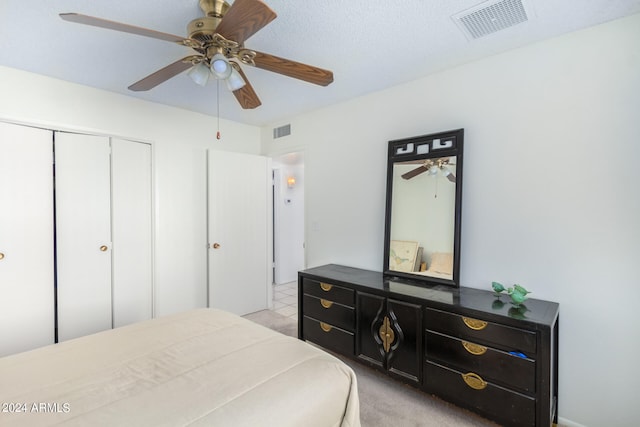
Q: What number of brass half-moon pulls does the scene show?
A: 6